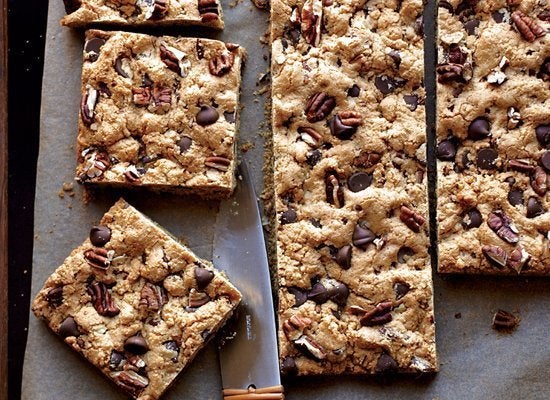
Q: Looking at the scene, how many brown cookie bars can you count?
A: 5